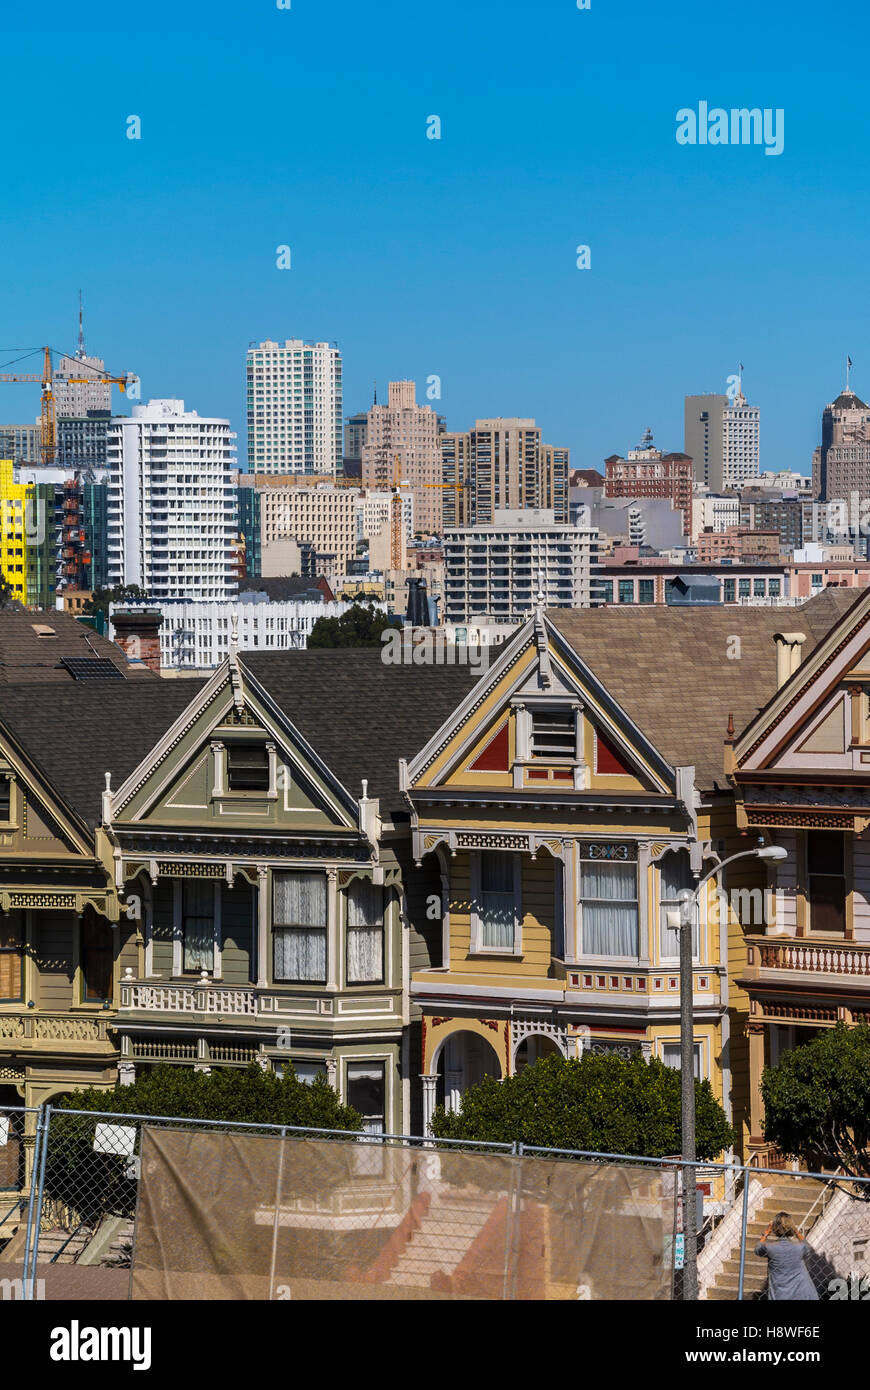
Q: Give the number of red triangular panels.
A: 2